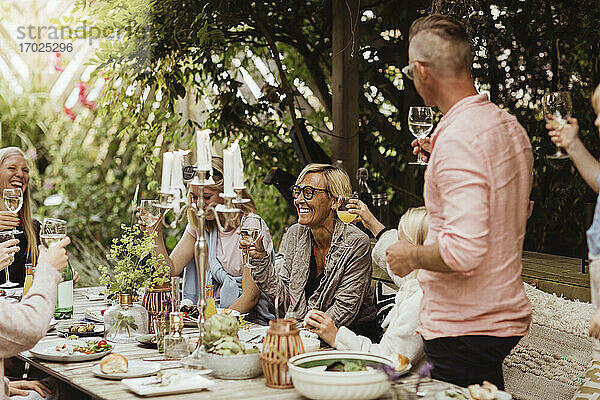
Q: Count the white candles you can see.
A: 5